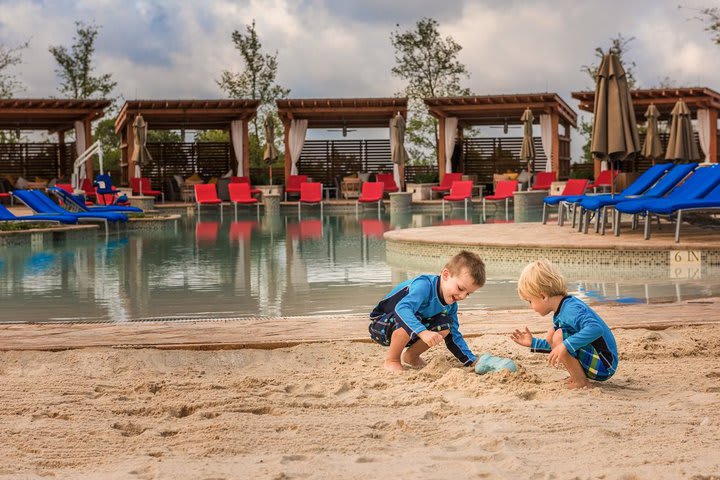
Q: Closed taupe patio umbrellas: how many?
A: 7